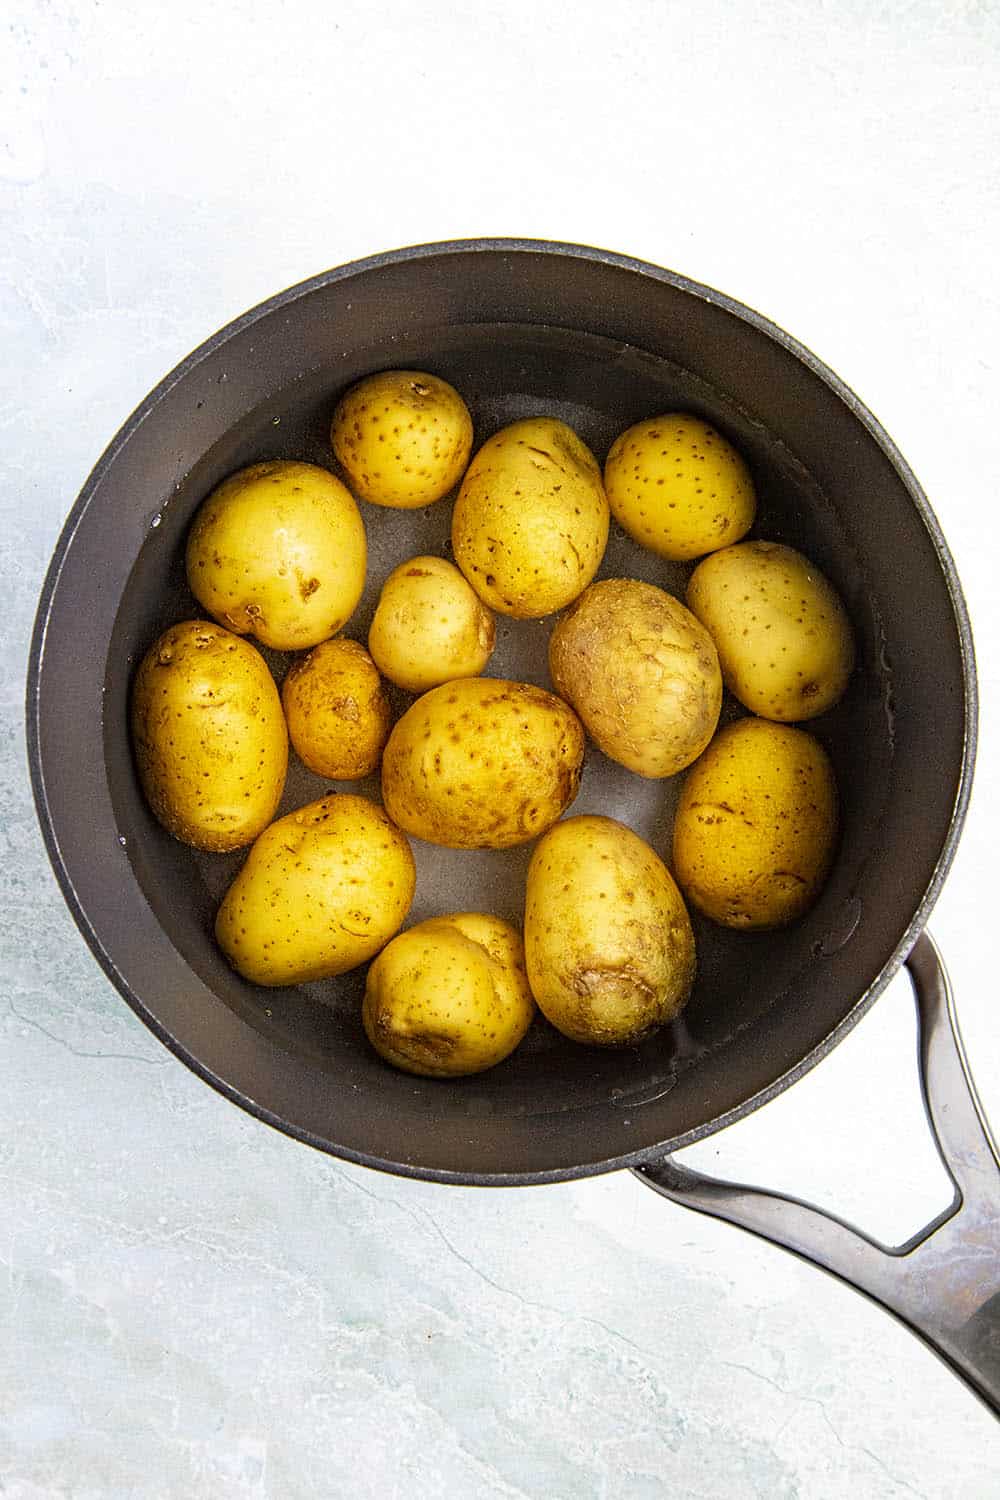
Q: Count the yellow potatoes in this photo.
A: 14